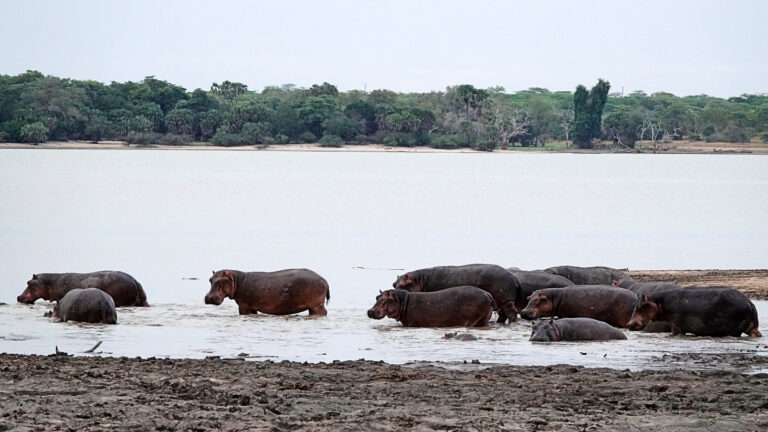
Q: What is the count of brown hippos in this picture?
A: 12